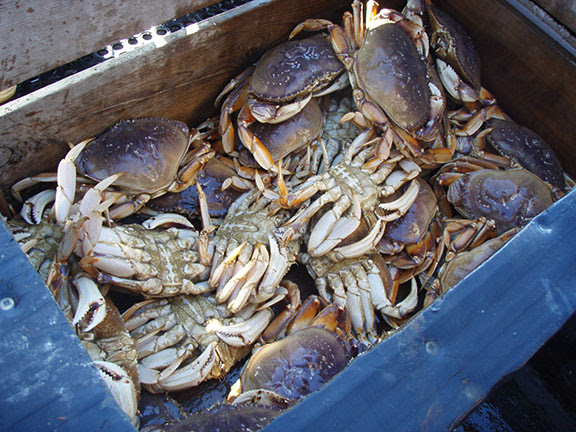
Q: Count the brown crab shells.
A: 12